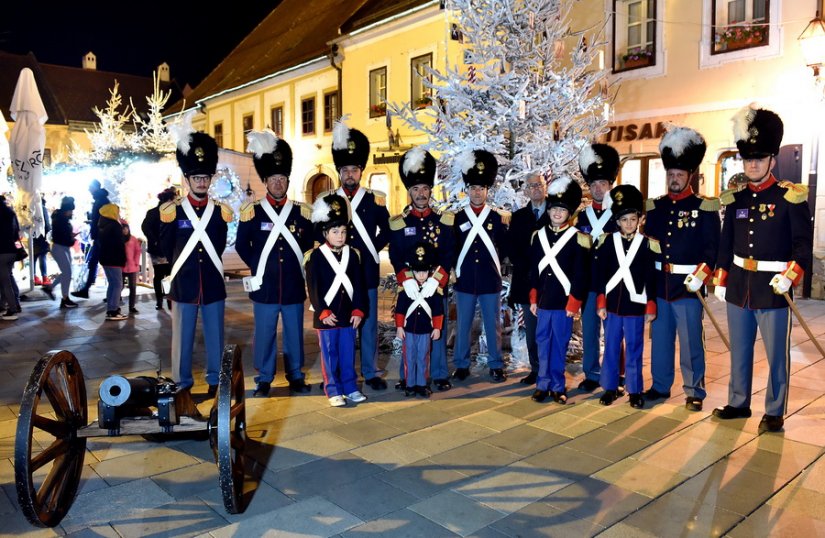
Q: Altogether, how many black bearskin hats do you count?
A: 12